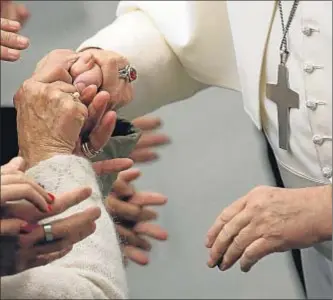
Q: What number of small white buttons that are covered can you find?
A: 5